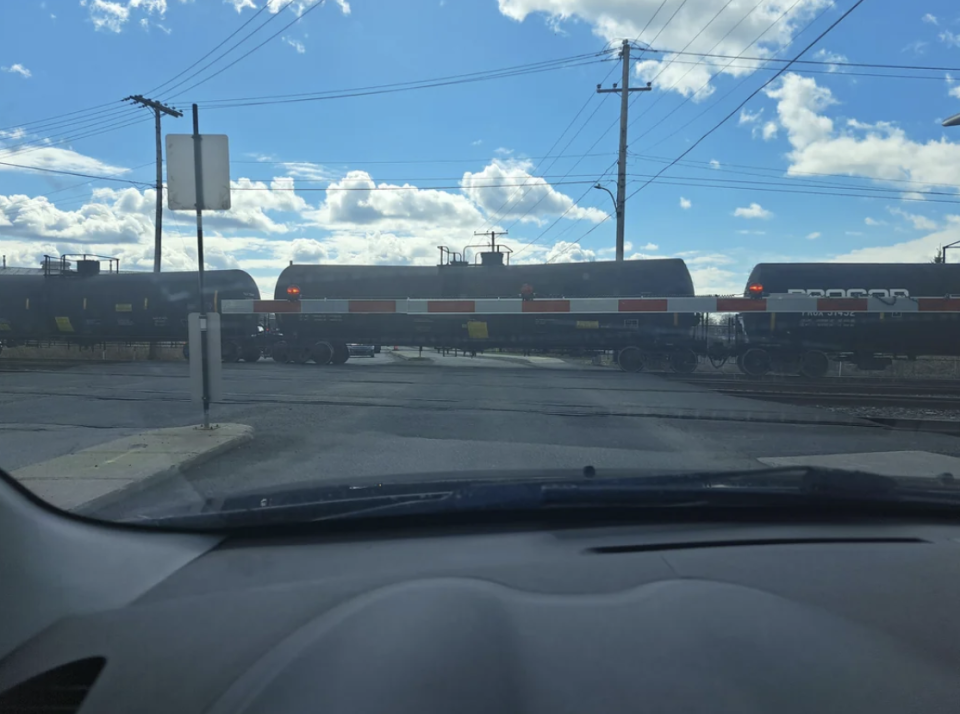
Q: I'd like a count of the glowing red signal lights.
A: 2